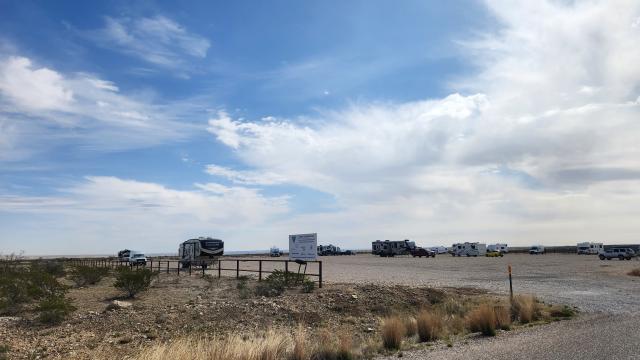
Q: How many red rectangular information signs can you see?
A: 0